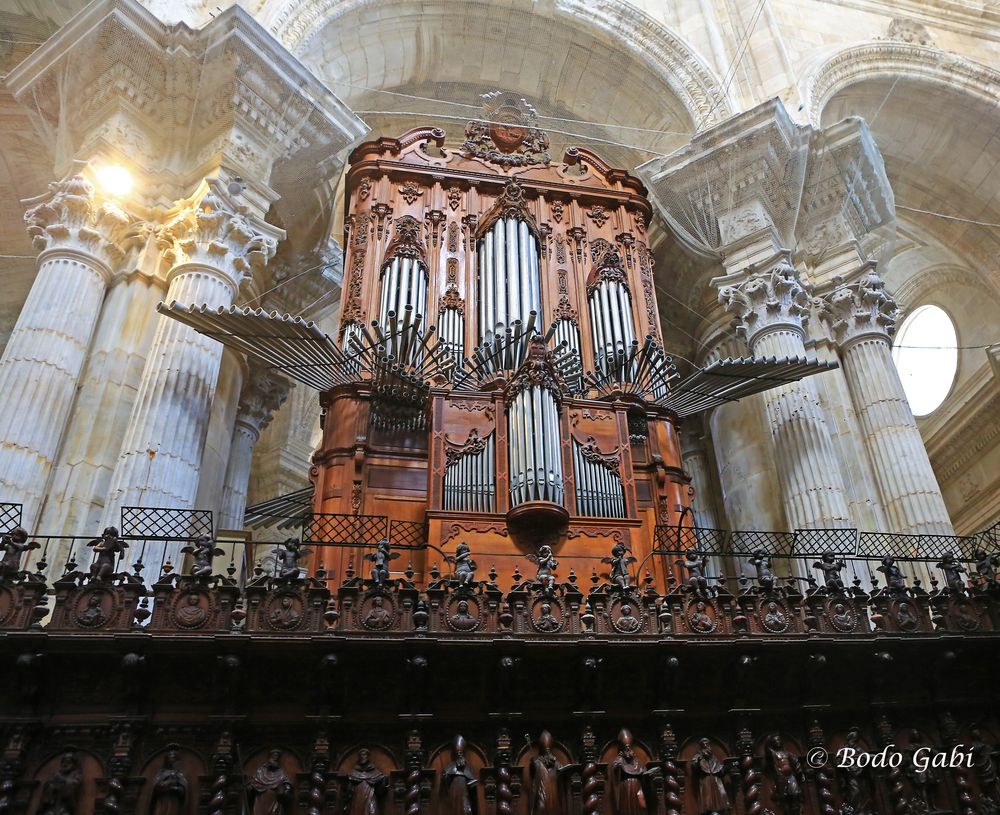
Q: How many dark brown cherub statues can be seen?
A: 14